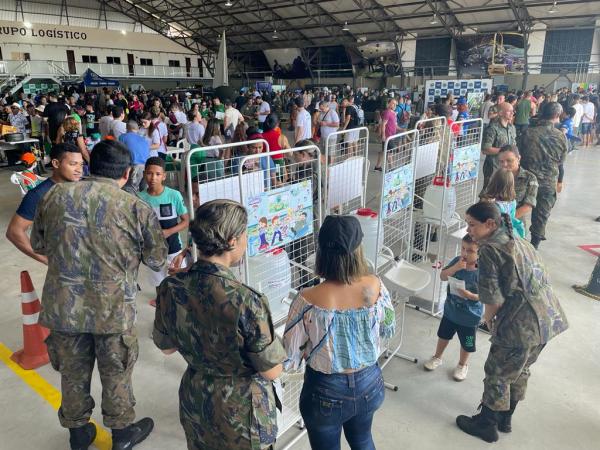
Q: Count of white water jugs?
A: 3